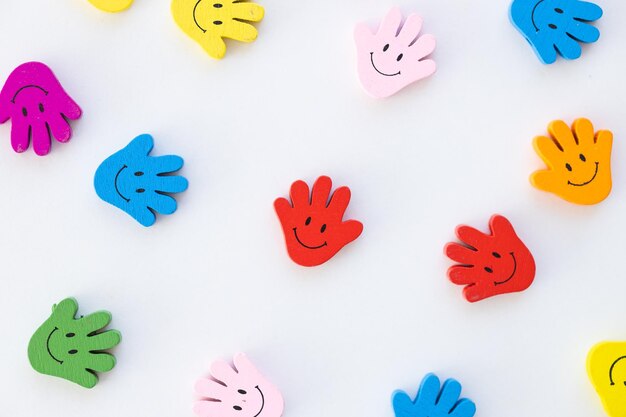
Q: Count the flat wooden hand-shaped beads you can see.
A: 13